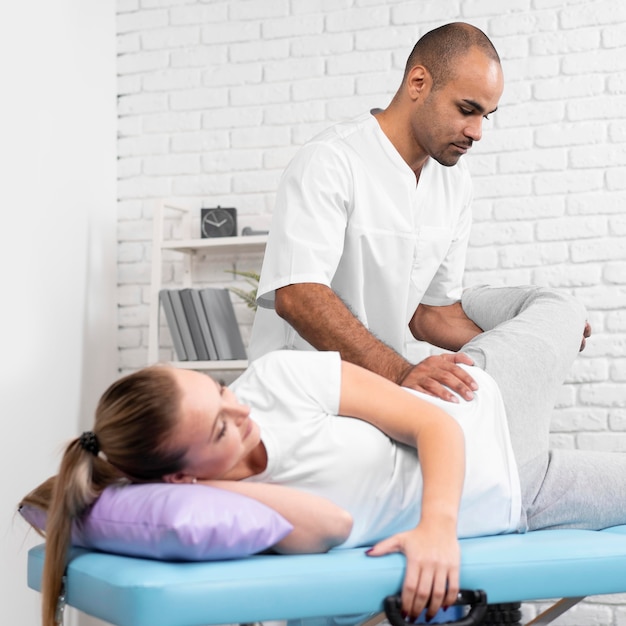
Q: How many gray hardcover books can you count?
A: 5